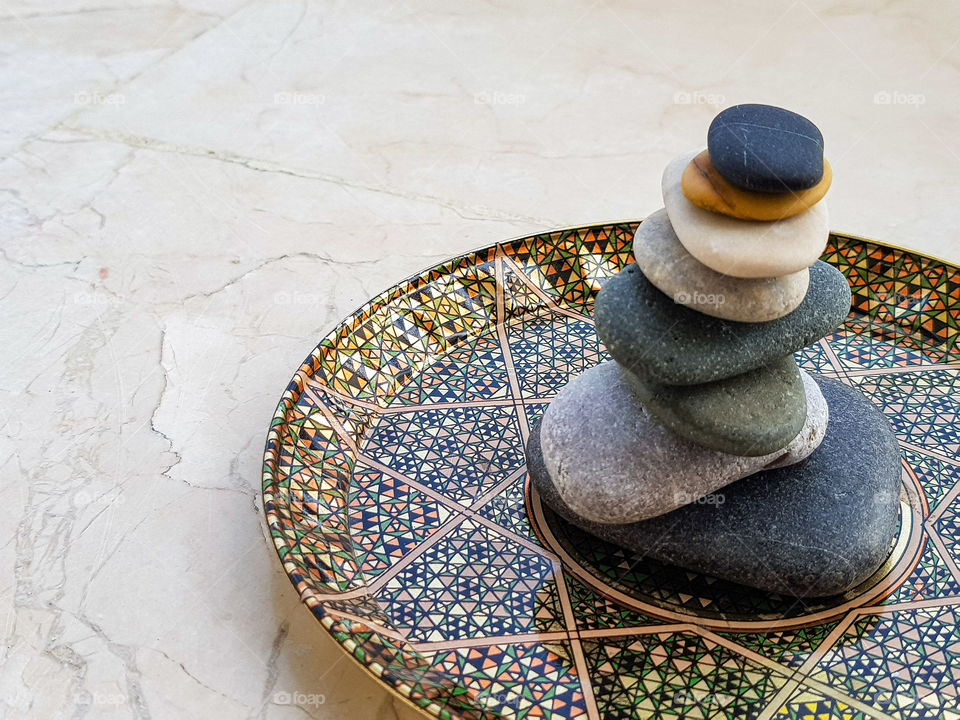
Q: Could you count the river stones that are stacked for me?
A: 8